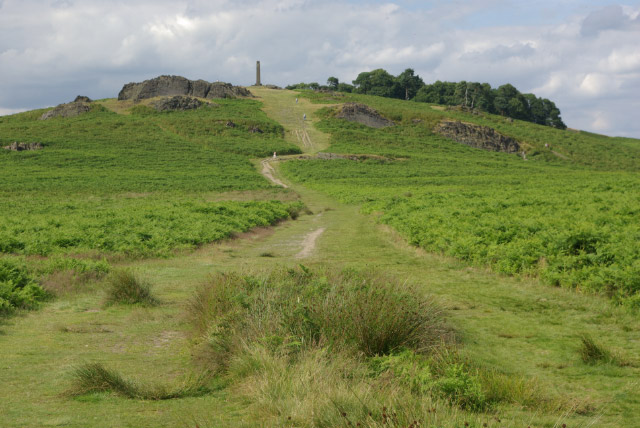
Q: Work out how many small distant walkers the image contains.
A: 3